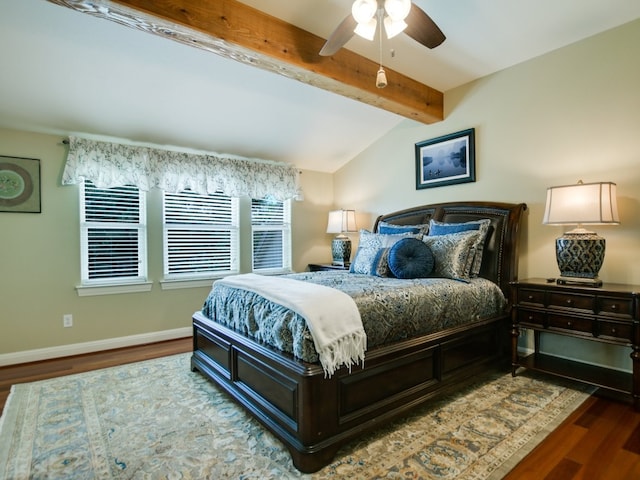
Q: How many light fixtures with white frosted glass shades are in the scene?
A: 1